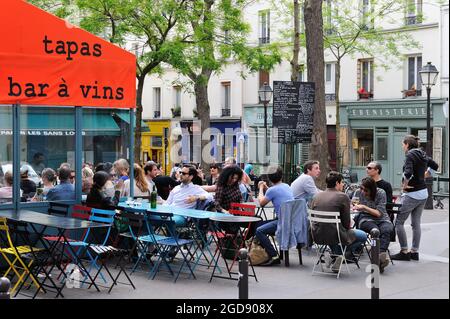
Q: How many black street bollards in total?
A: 3